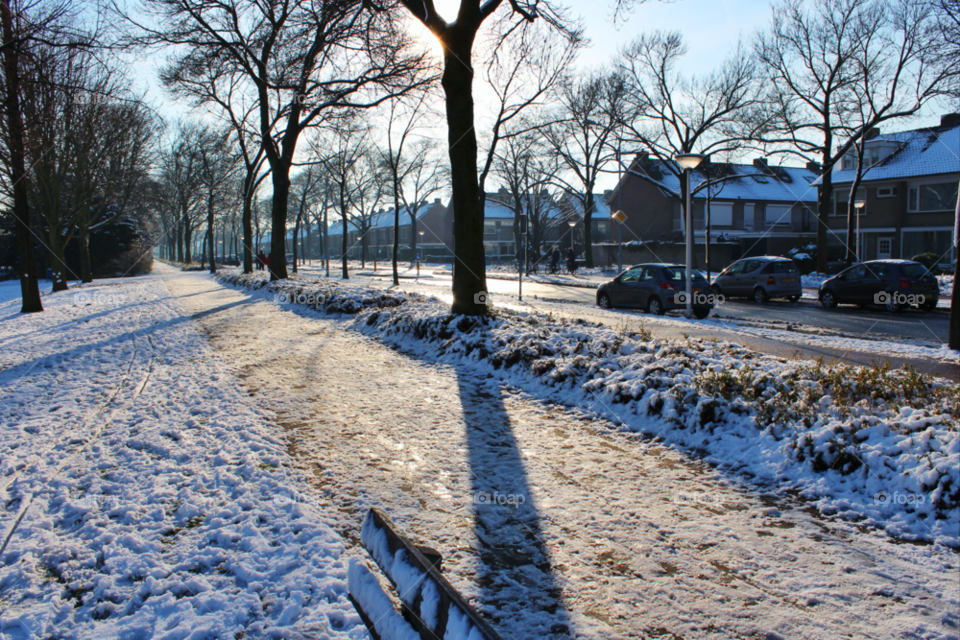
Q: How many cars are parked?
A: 3